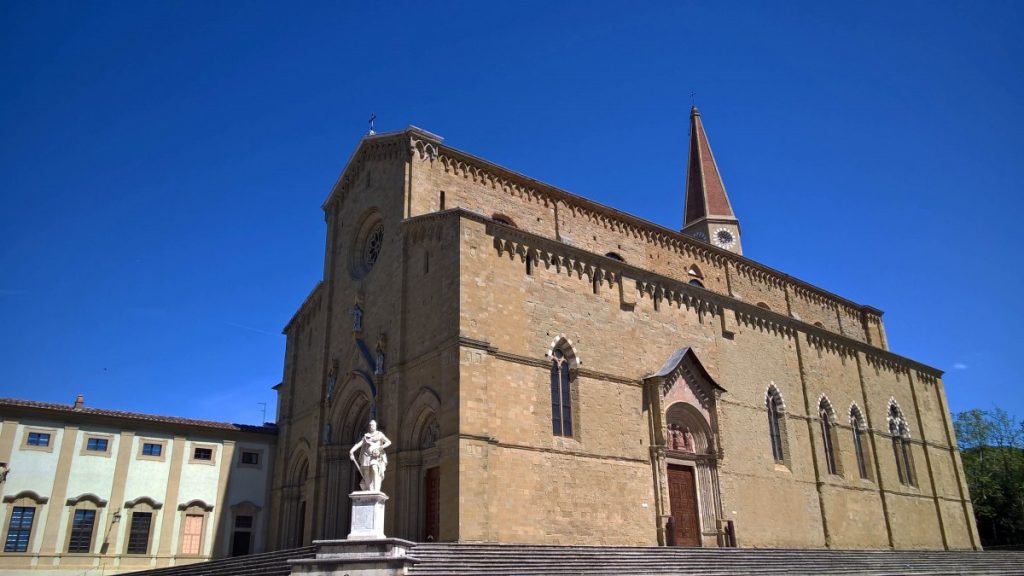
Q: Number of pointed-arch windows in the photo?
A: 5